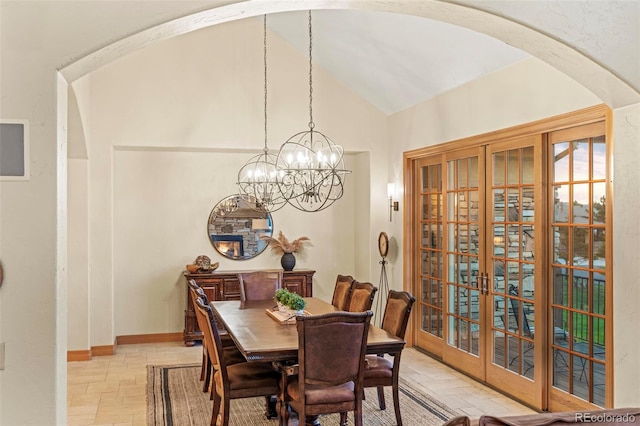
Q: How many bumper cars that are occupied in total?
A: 0